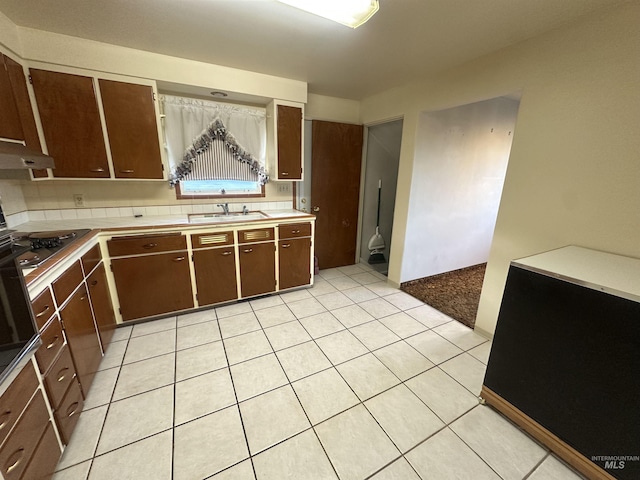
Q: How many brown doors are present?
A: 1